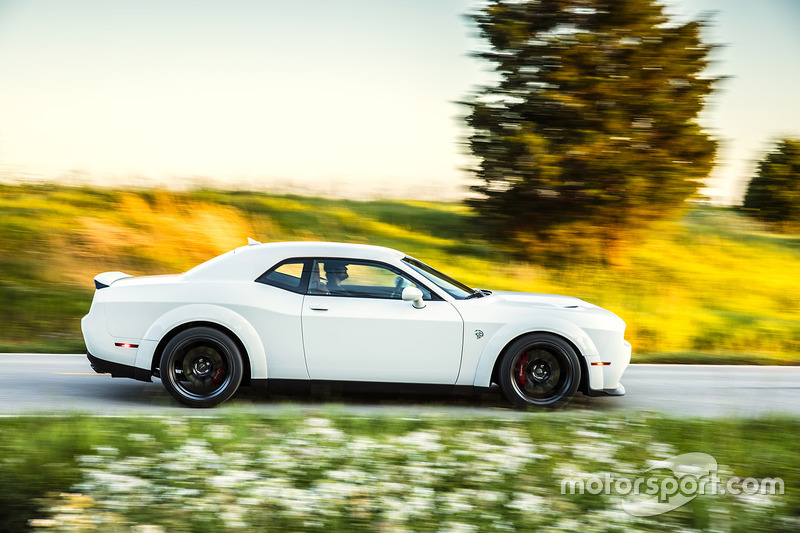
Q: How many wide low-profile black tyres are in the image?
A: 2